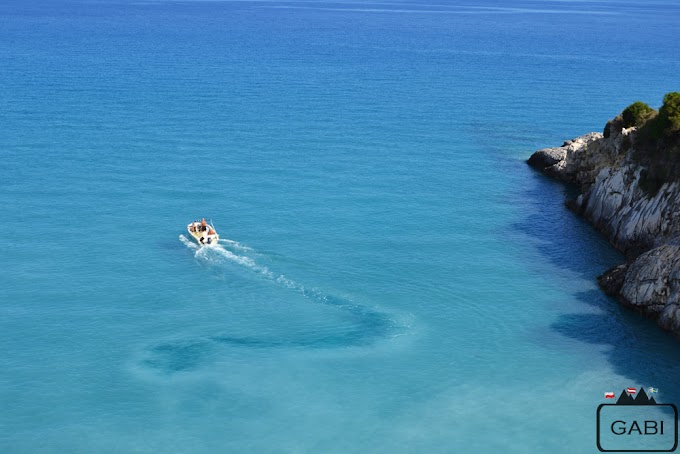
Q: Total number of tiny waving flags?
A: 3